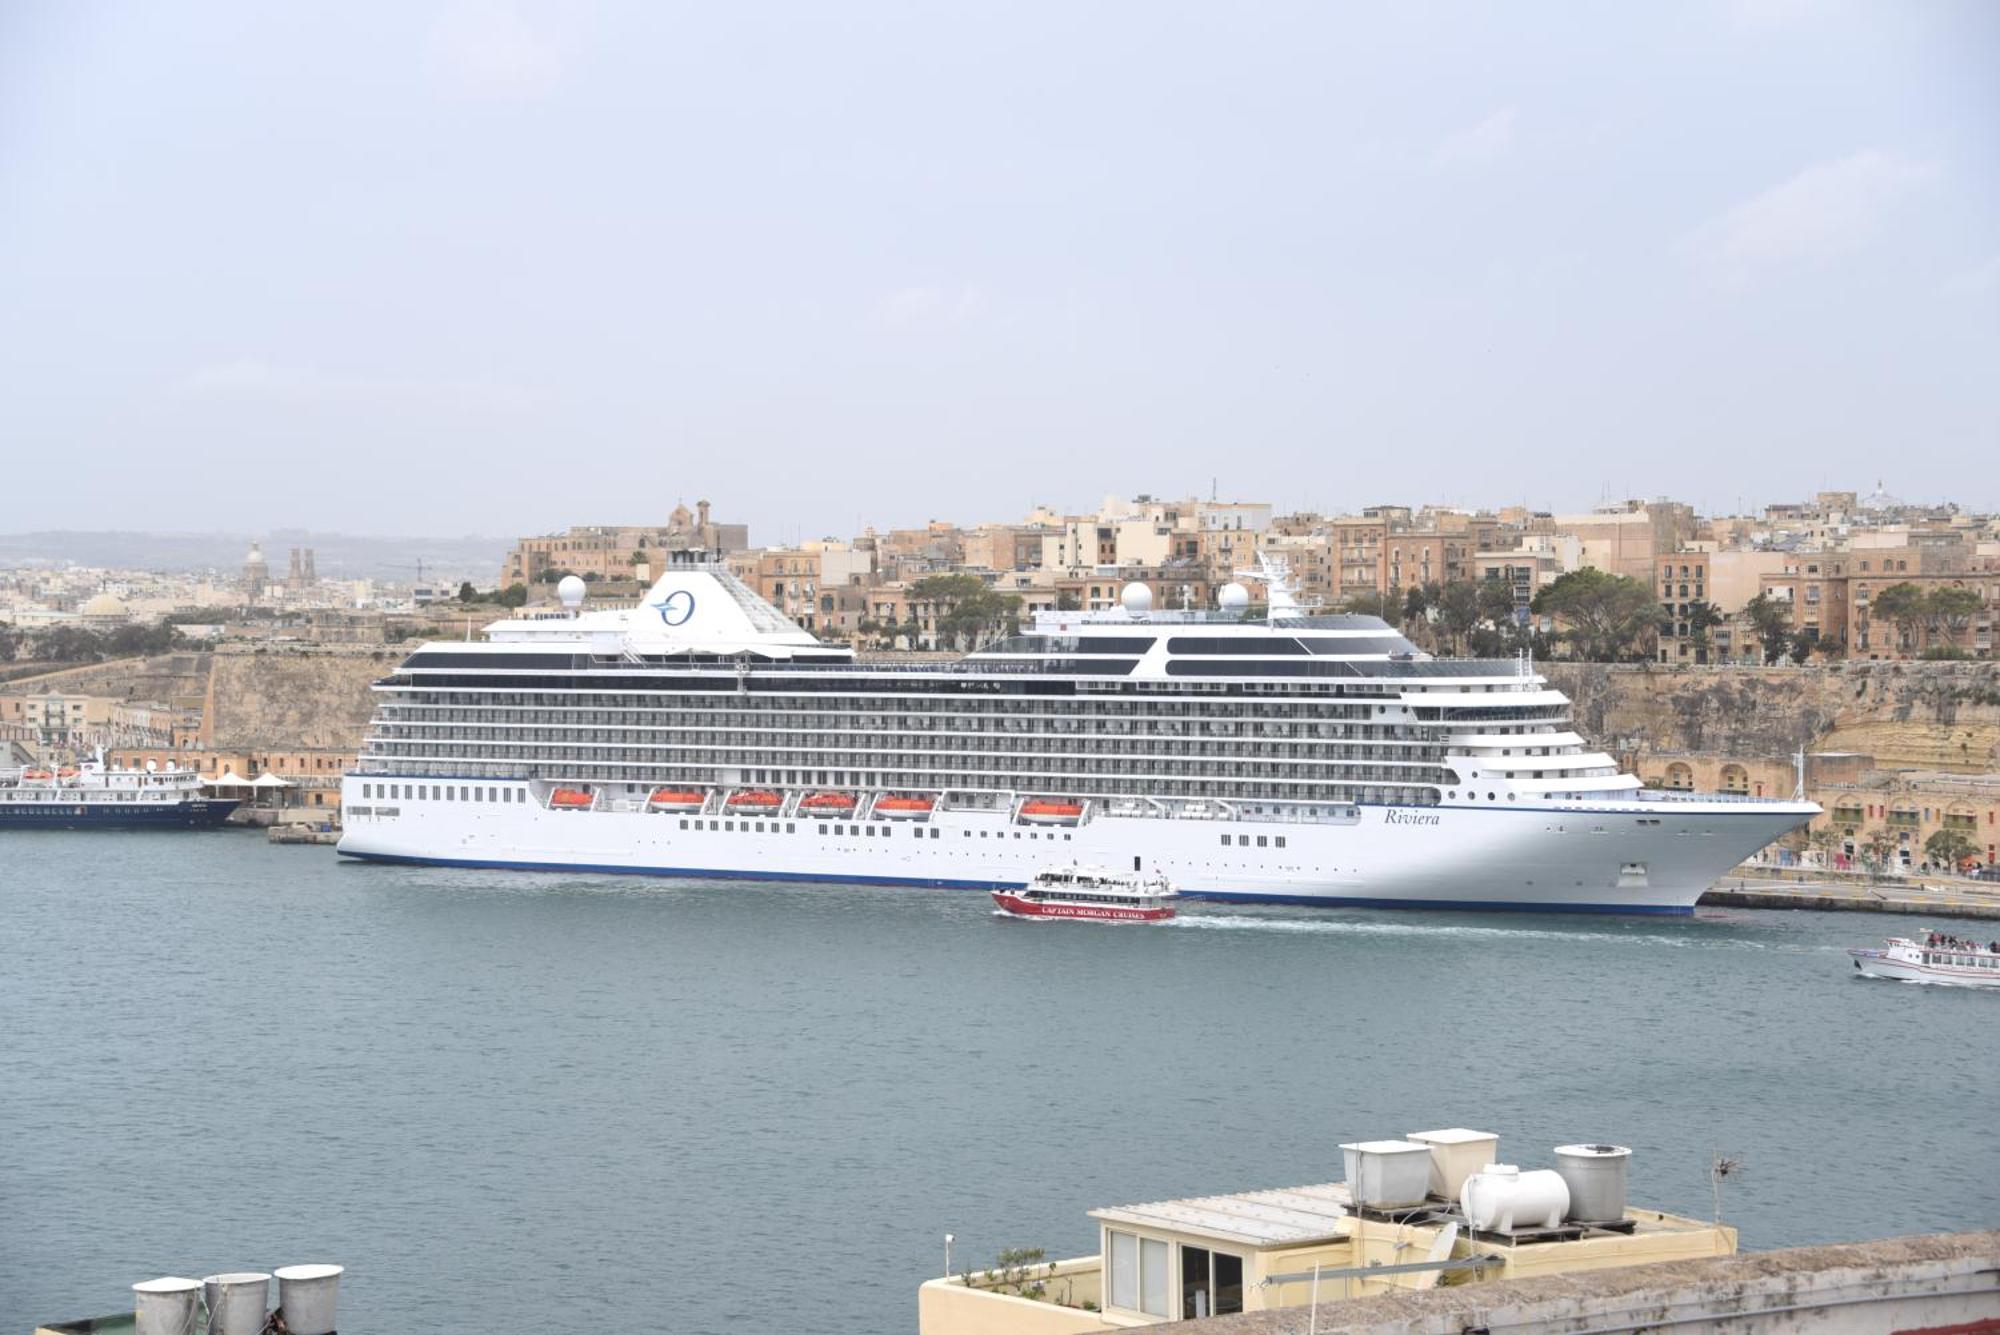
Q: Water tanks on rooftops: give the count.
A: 7